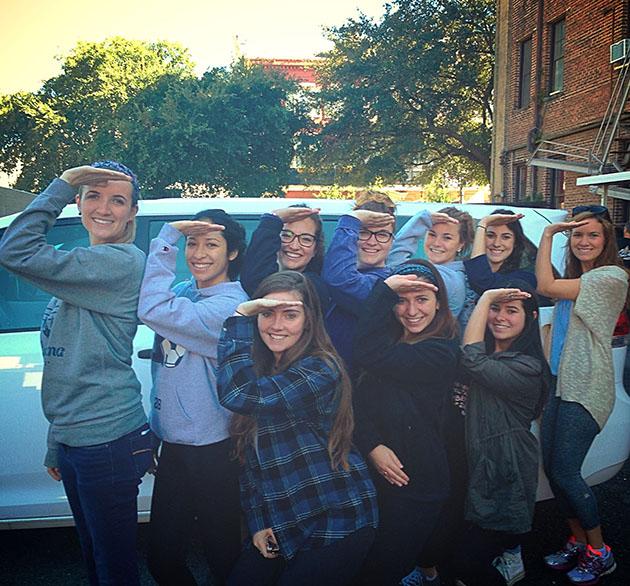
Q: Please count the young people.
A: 10